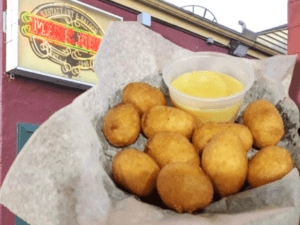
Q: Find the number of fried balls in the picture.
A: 10